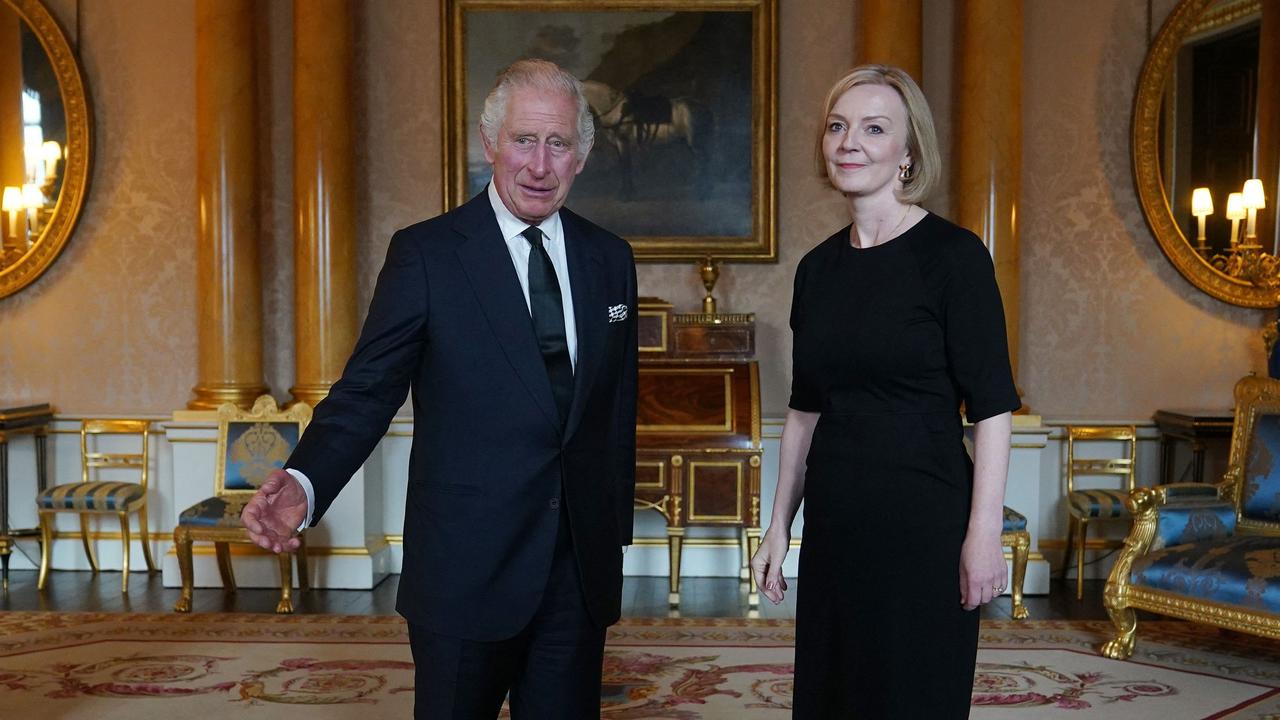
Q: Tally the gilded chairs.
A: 5